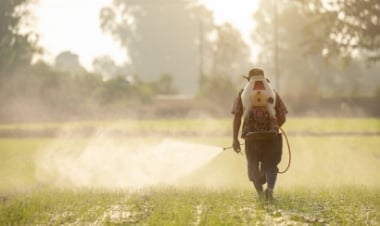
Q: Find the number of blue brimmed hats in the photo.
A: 0